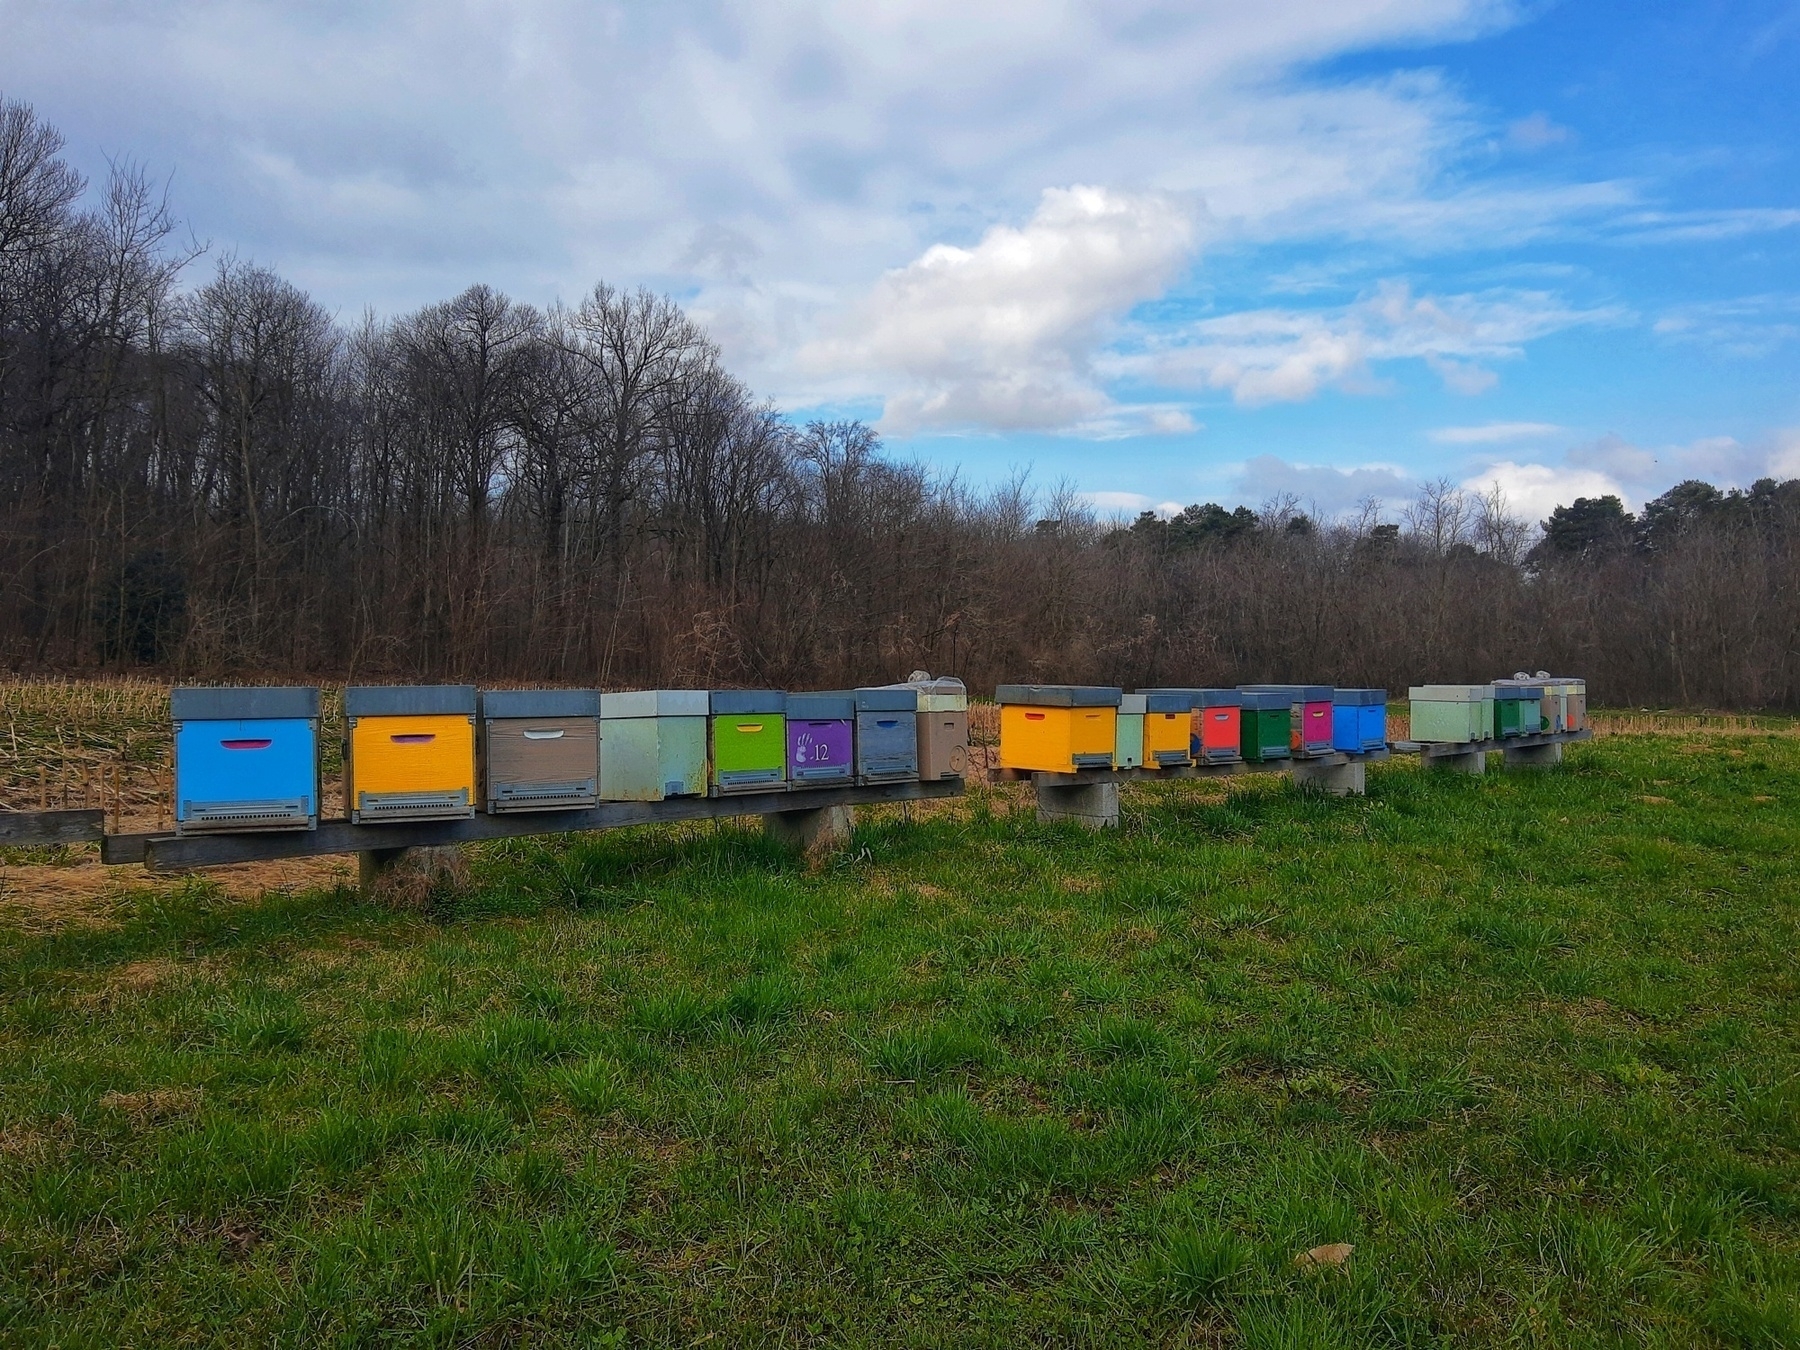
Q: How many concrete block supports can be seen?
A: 6